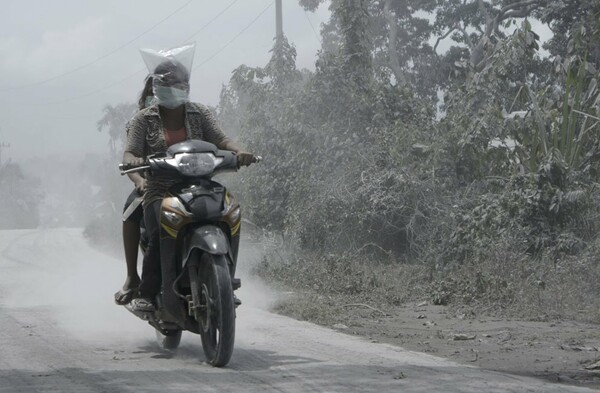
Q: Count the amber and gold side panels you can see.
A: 2